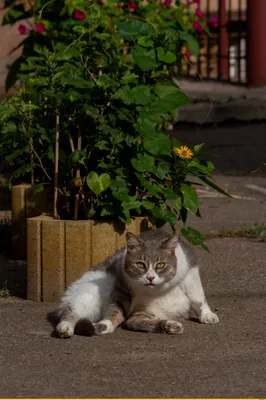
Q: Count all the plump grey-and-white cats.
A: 1